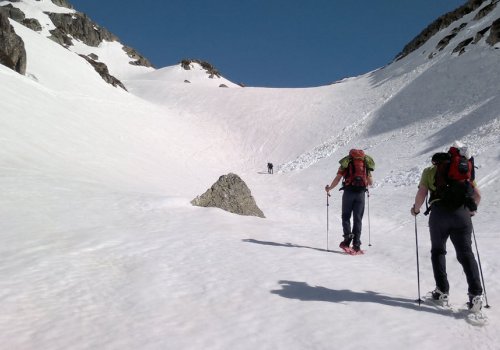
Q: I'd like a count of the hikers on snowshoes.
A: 2